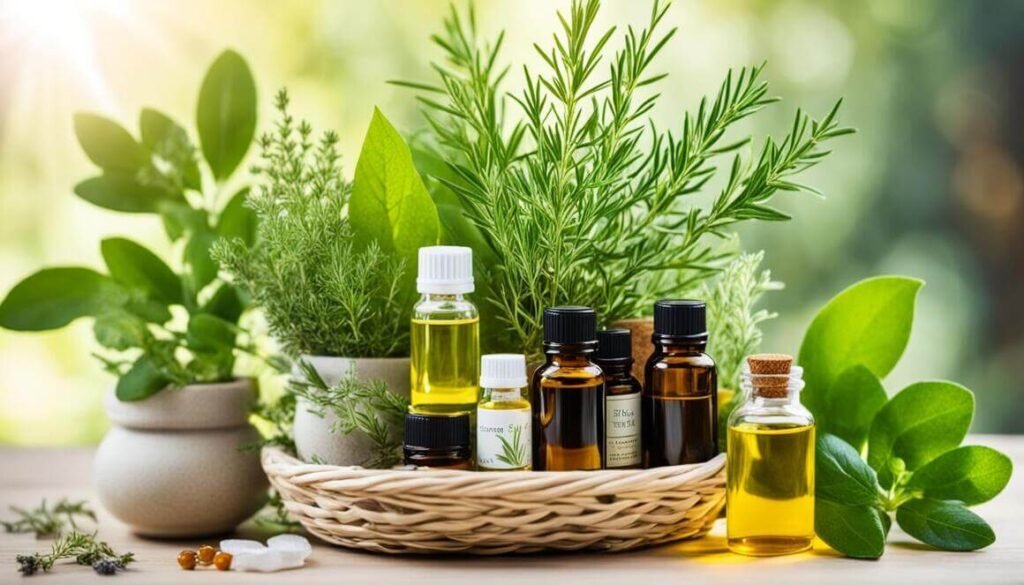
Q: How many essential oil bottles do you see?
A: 7